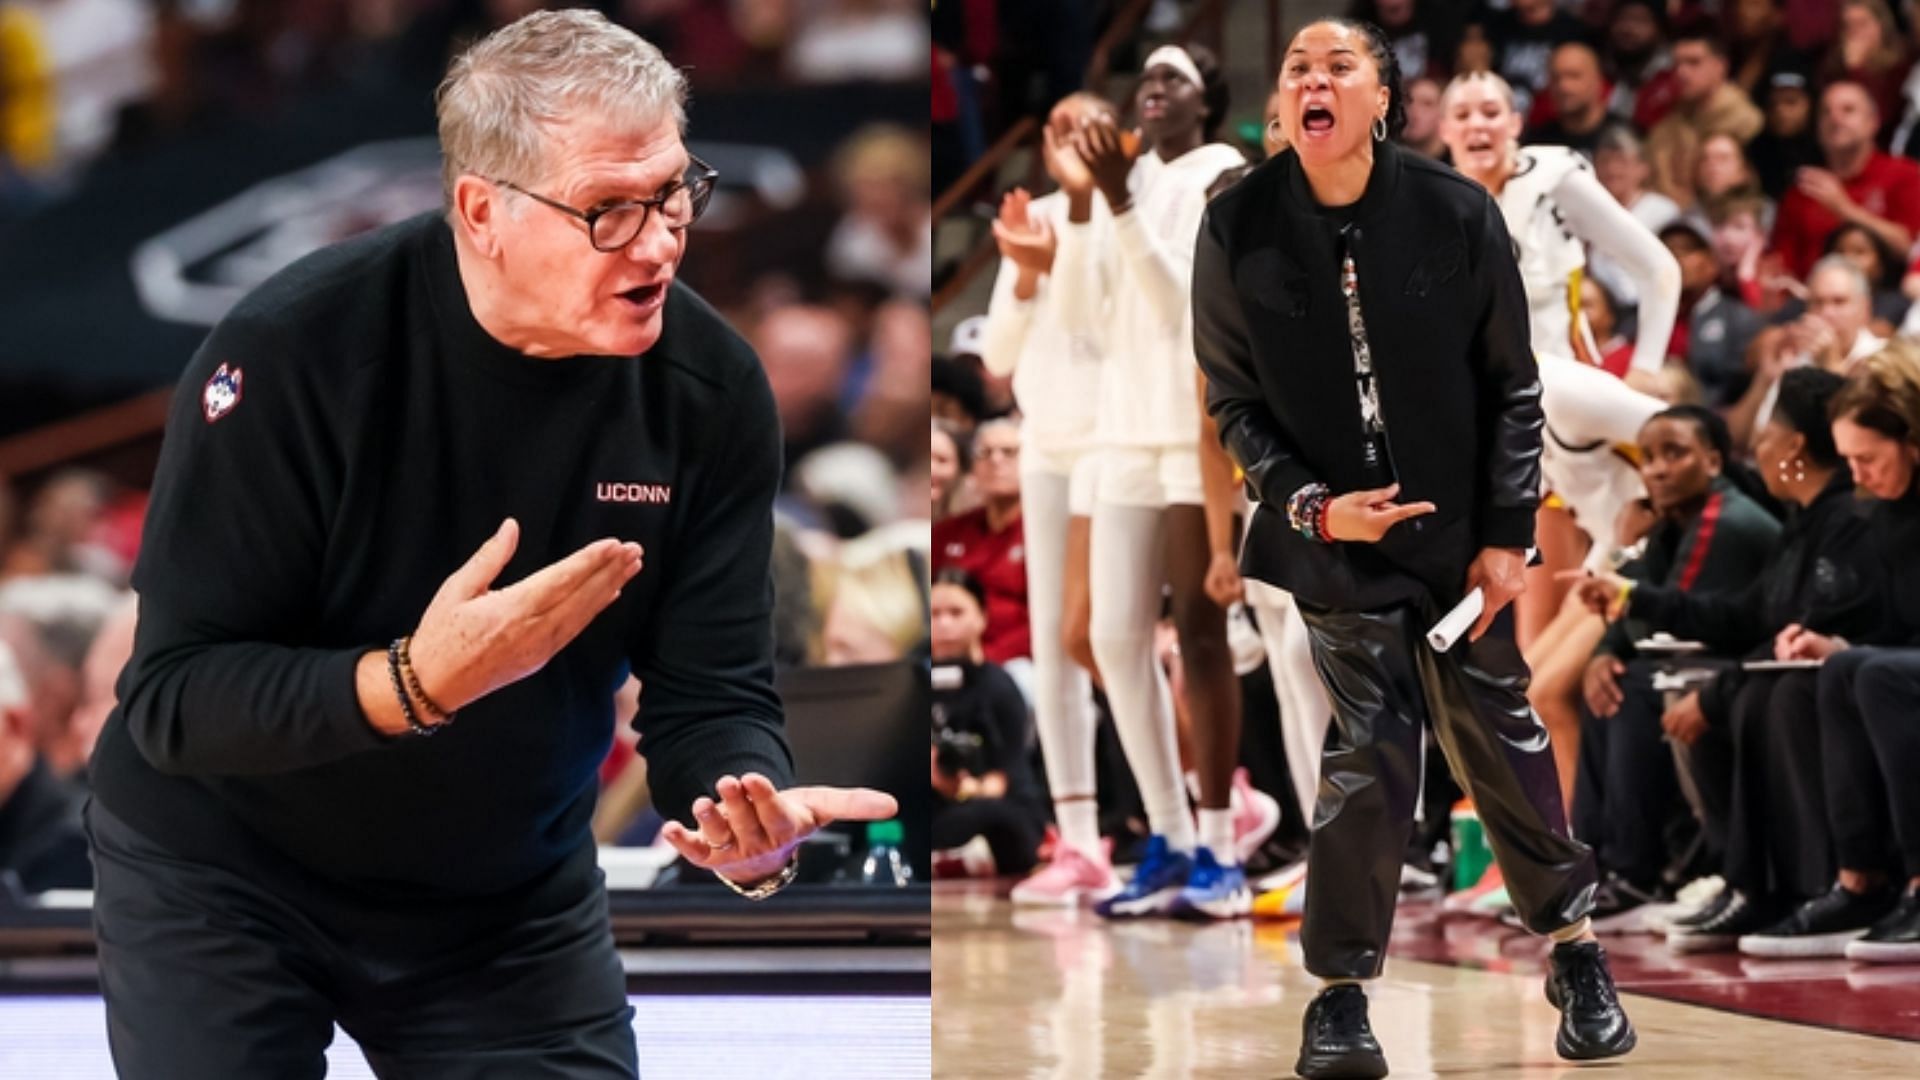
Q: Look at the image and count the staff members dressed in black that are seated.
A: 3